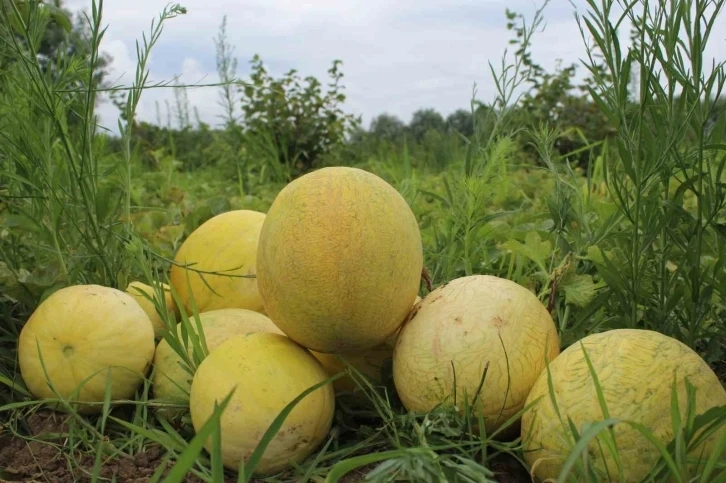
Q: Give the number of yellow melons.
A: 9